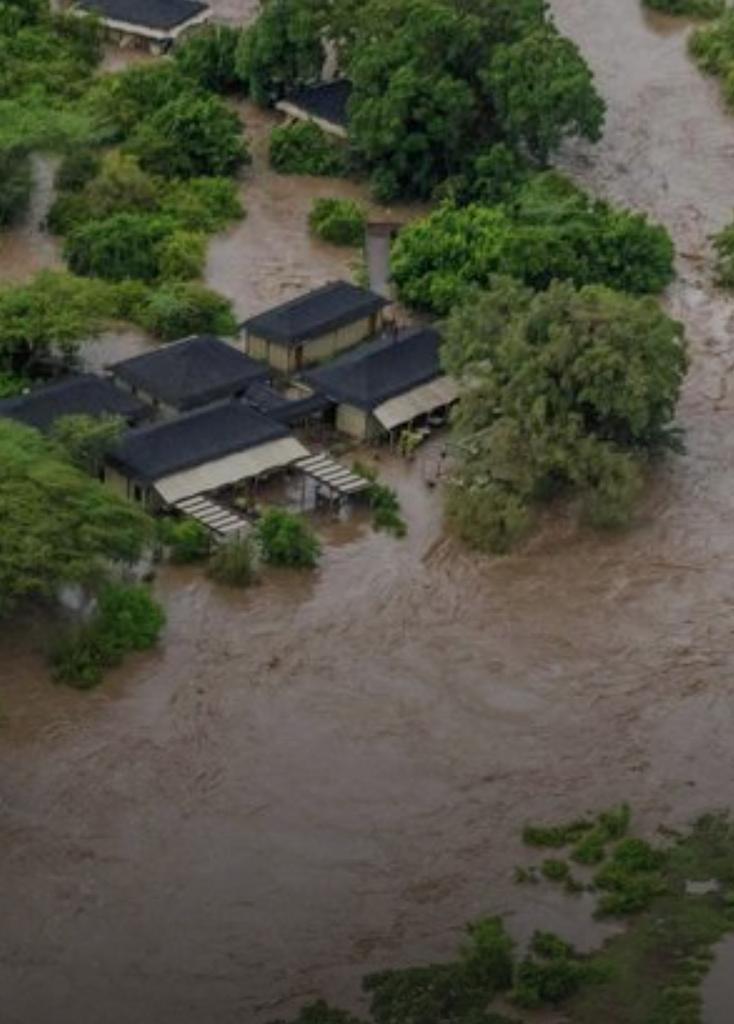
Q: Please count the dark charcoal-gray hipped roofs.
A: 7